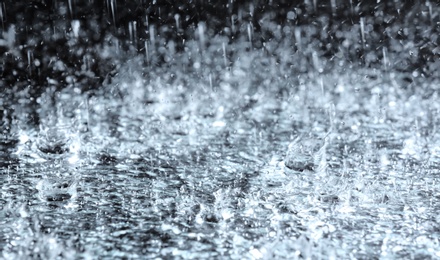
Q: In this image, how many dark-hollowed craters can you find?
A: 3